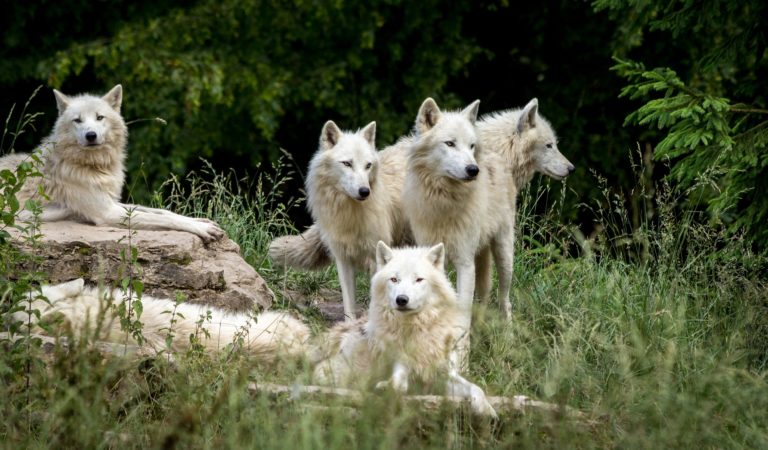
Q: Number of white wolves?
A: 6